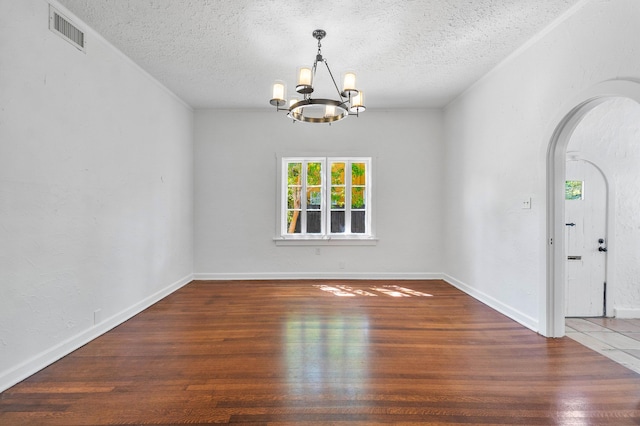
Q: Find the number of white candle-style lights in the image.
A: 6